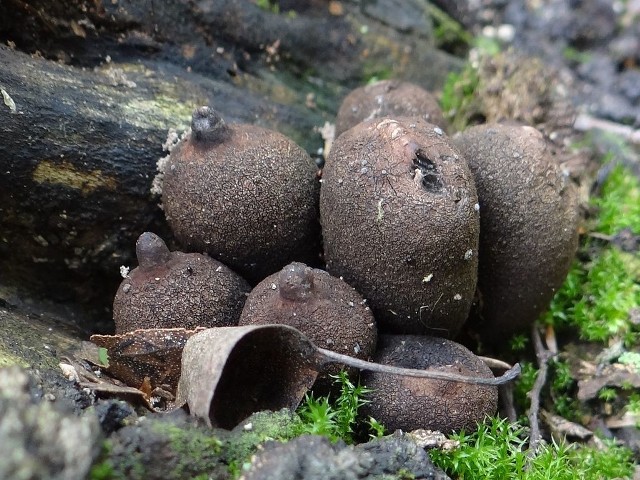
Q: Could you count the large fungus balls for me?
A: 7